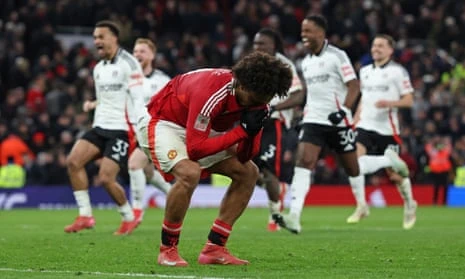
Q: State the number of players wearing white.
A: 5